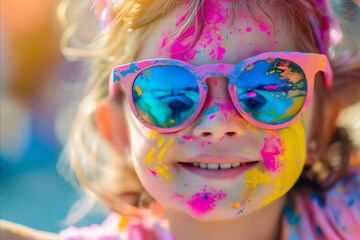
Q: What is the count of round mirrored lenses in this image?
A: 2